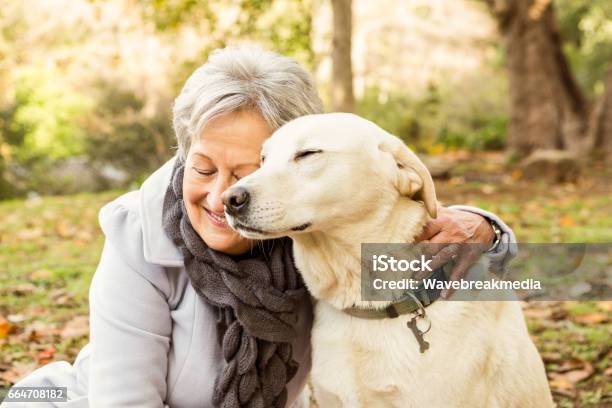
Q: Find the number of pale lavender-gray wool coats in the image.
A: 1